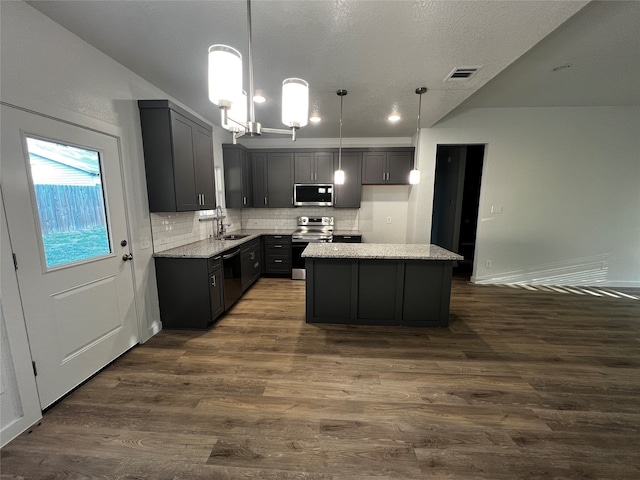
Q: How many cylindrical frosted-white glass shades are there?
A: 5